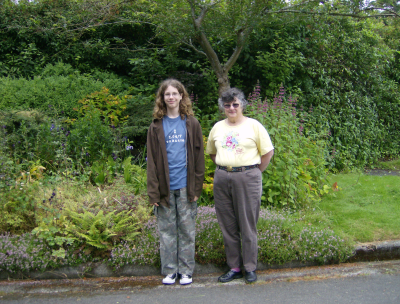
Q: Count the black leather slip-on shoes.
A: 2